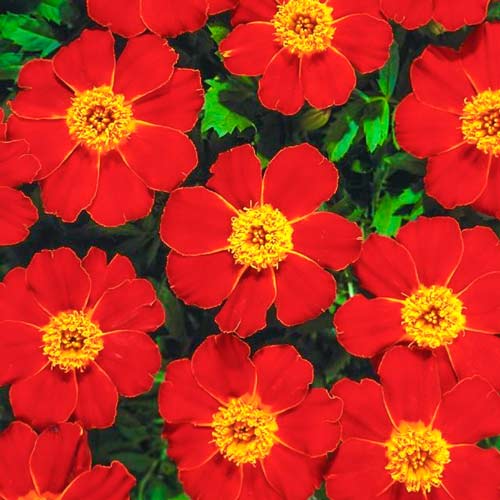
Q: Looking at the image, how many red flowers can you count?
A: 12